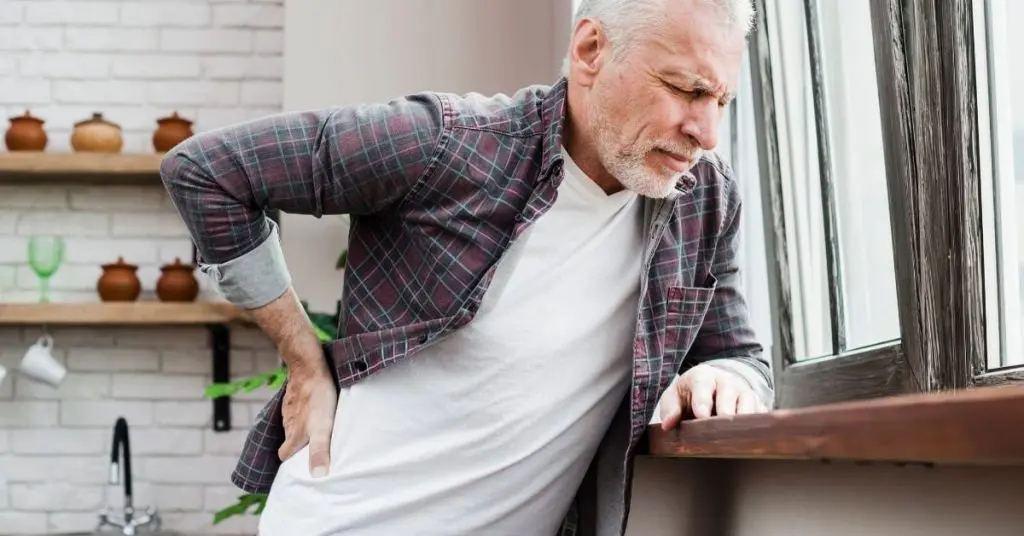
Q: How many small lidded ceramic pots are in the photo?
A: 5